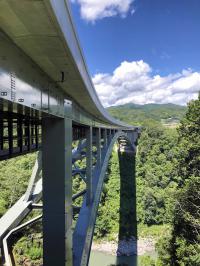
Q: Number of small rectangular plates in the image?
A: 3